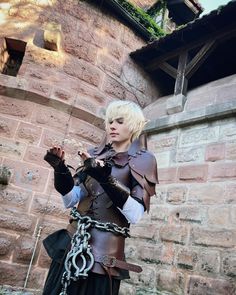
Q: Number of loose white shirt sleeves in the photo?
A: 2